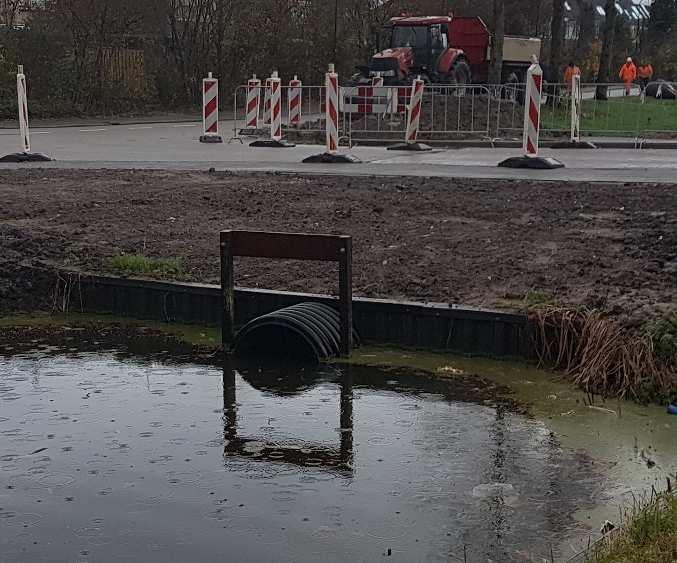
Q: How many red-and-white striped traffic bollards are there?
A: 11